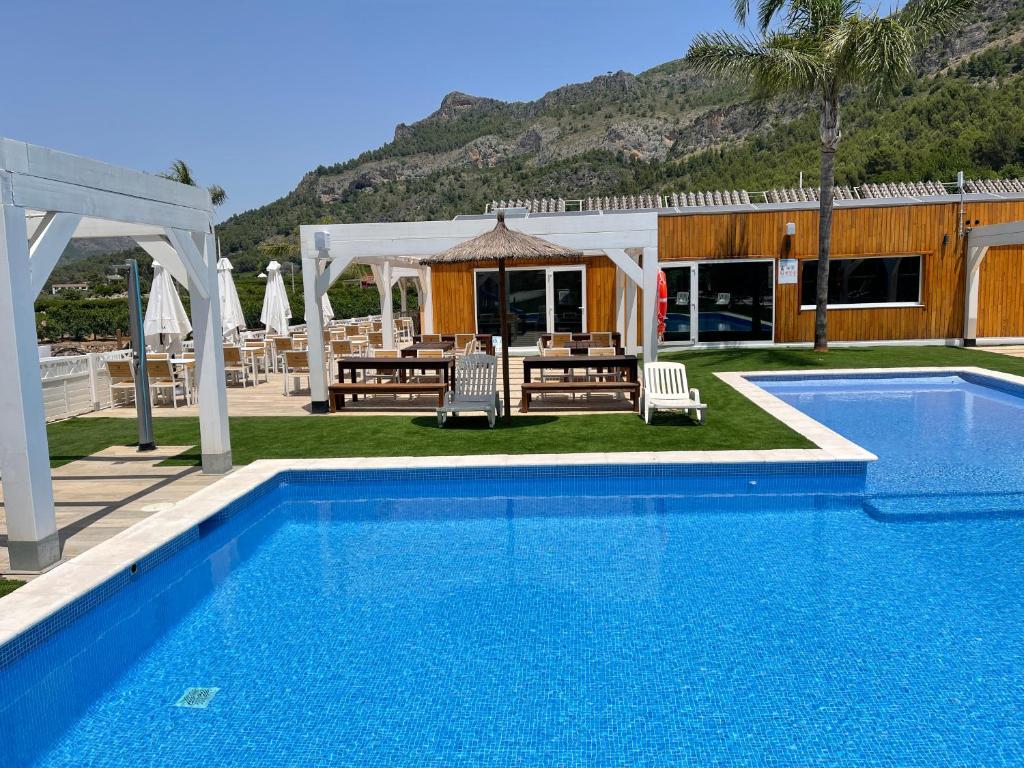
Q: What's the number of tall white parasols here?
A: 4